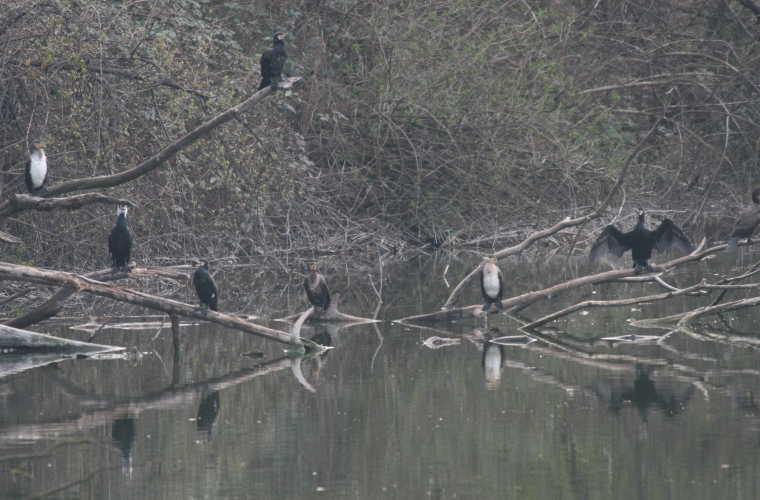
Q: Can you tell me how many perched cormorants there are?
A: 8